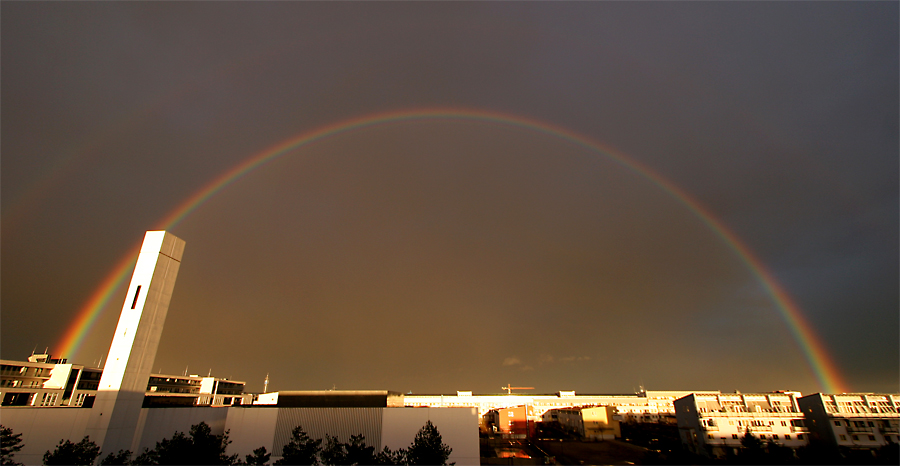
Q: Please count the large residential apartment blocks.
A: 2